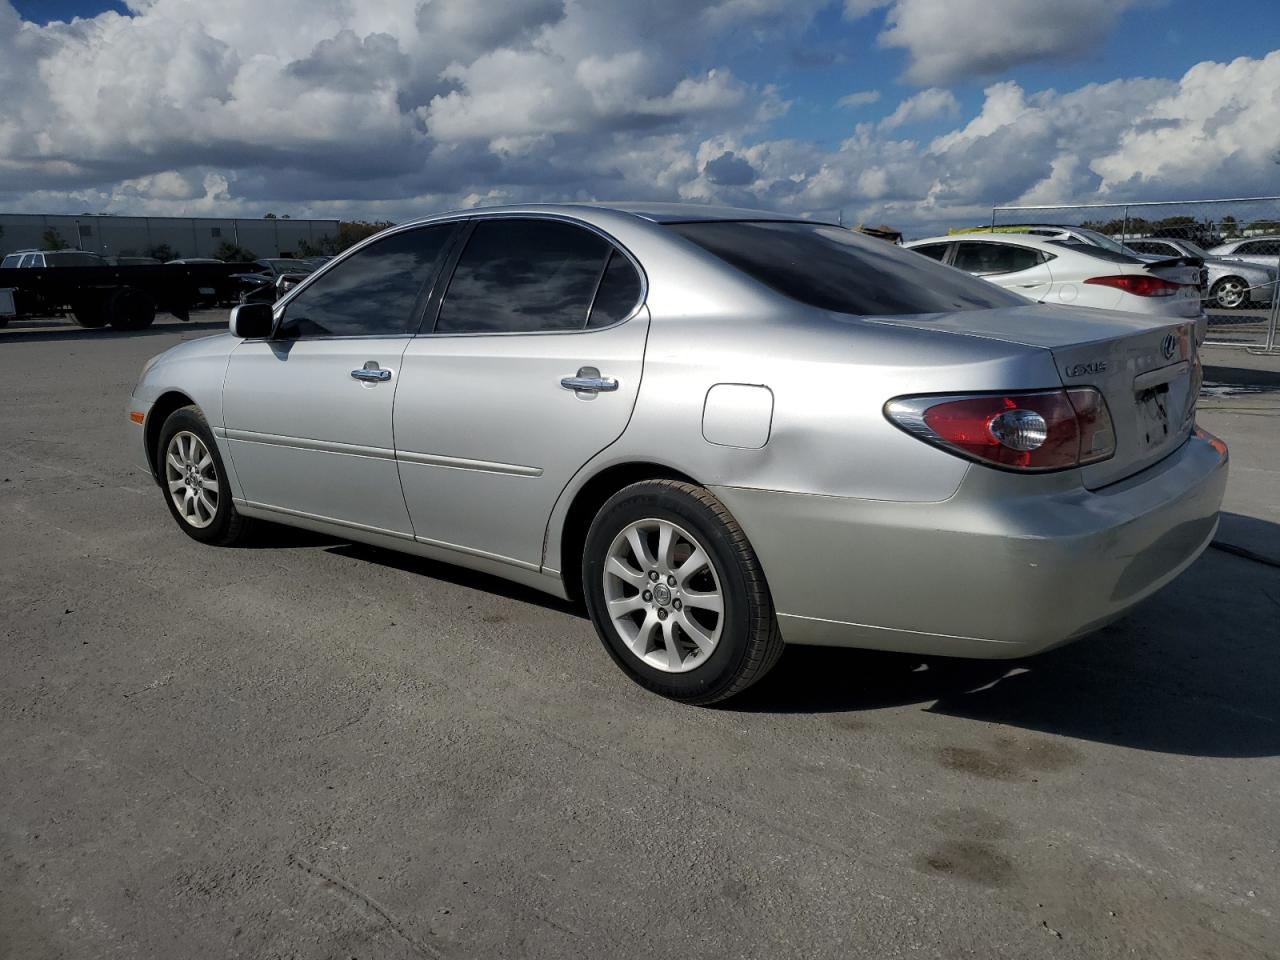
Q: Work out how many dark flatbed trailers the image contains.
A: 1